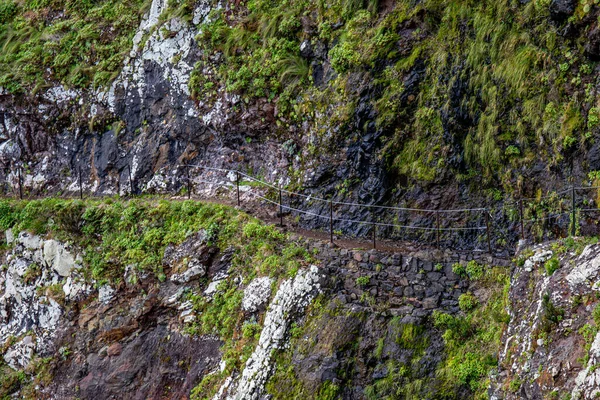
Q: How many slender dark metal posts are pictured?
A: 12